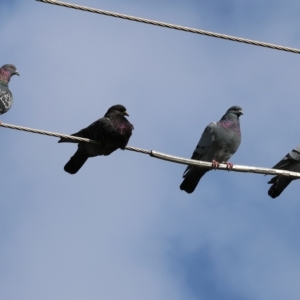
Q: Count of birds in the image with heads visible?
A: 3